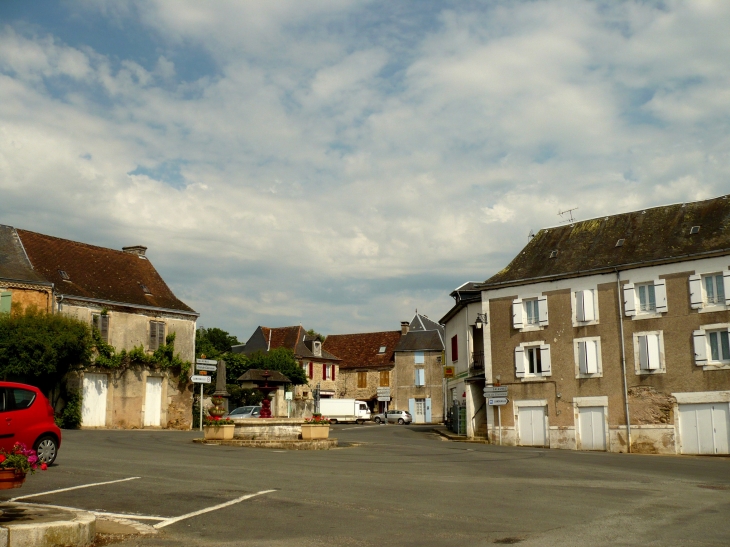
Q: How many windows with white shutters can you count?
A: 8